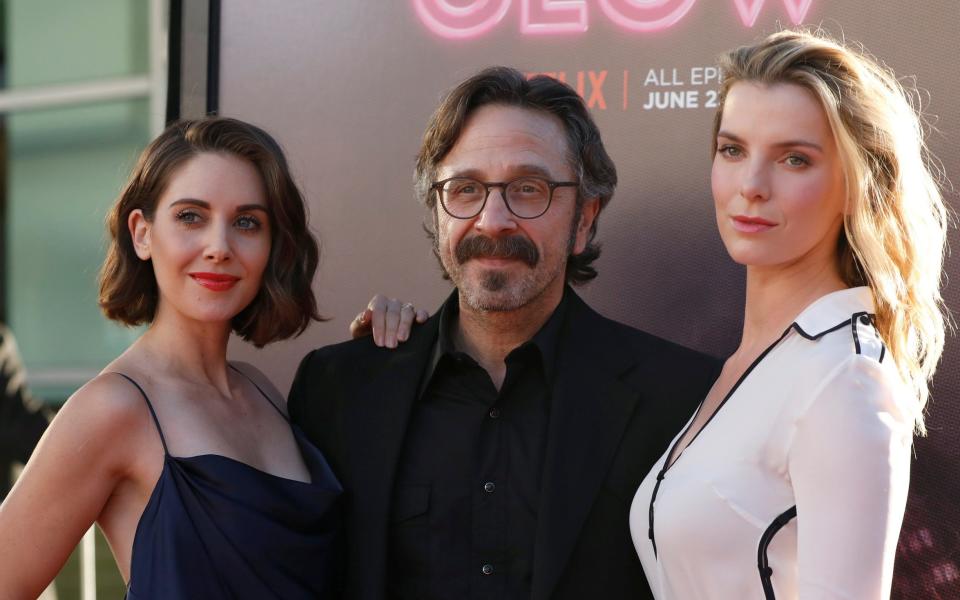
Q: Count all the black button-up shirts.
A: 1